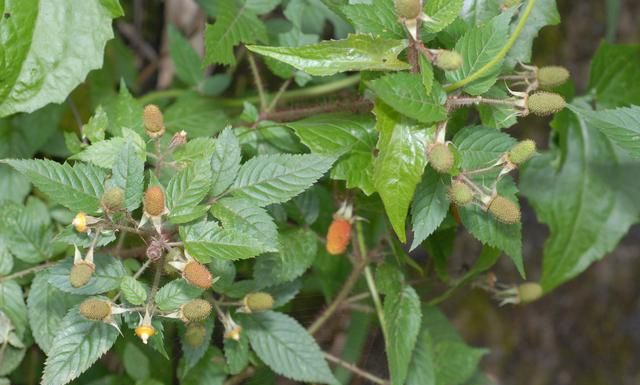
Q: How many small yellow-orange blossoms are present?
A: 3